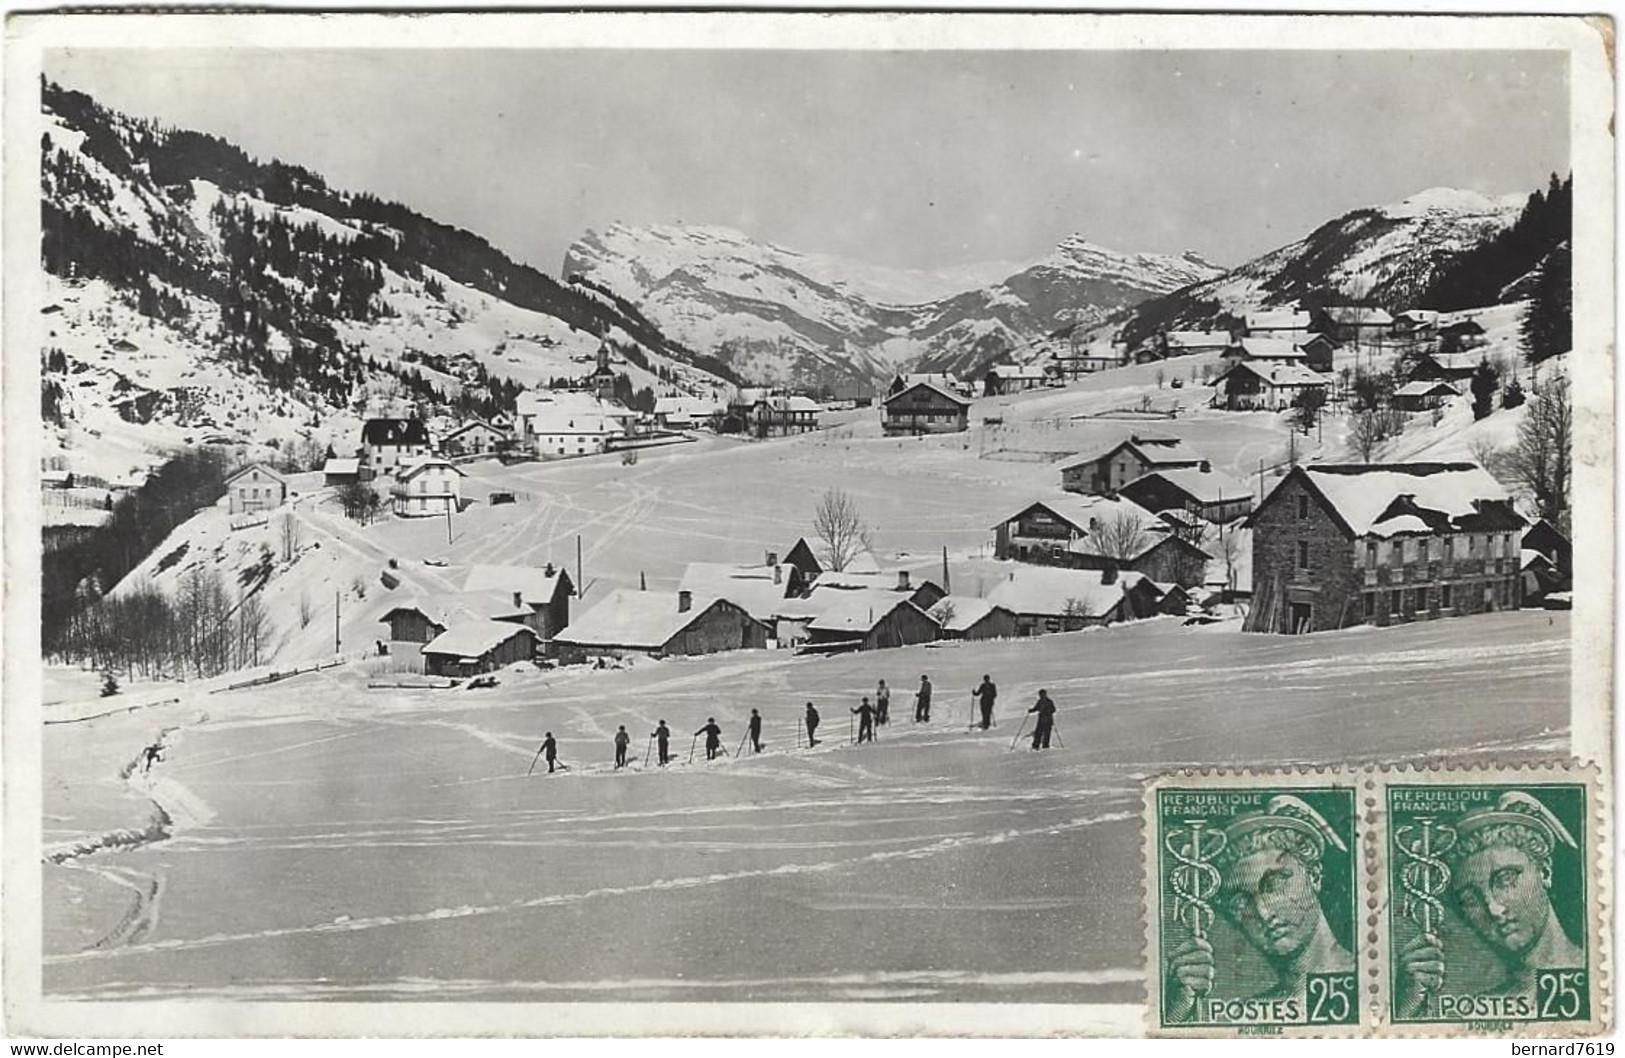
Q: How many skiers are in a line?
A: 11